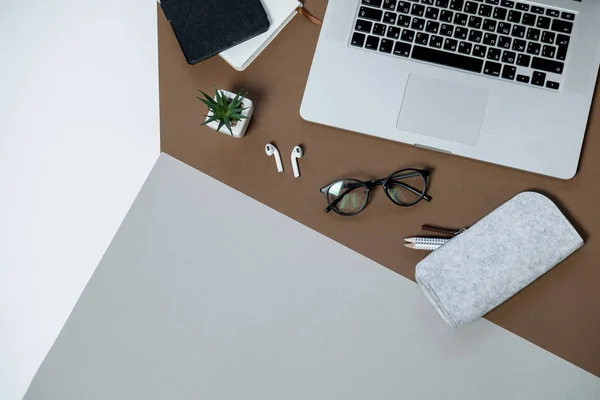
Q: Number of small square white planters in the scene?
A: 1